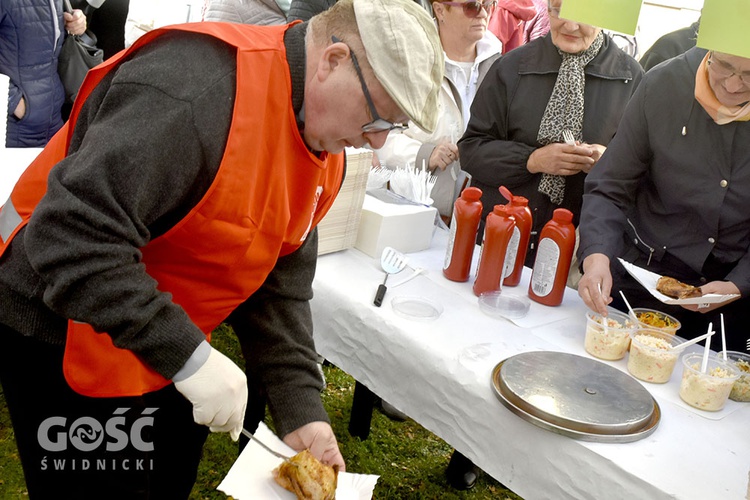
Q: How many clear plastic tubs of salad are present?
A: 5